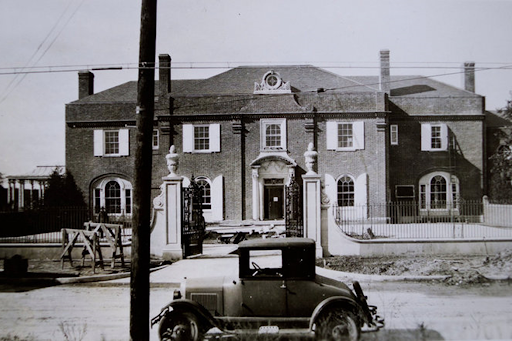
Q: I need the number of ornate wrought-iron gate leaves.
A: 2